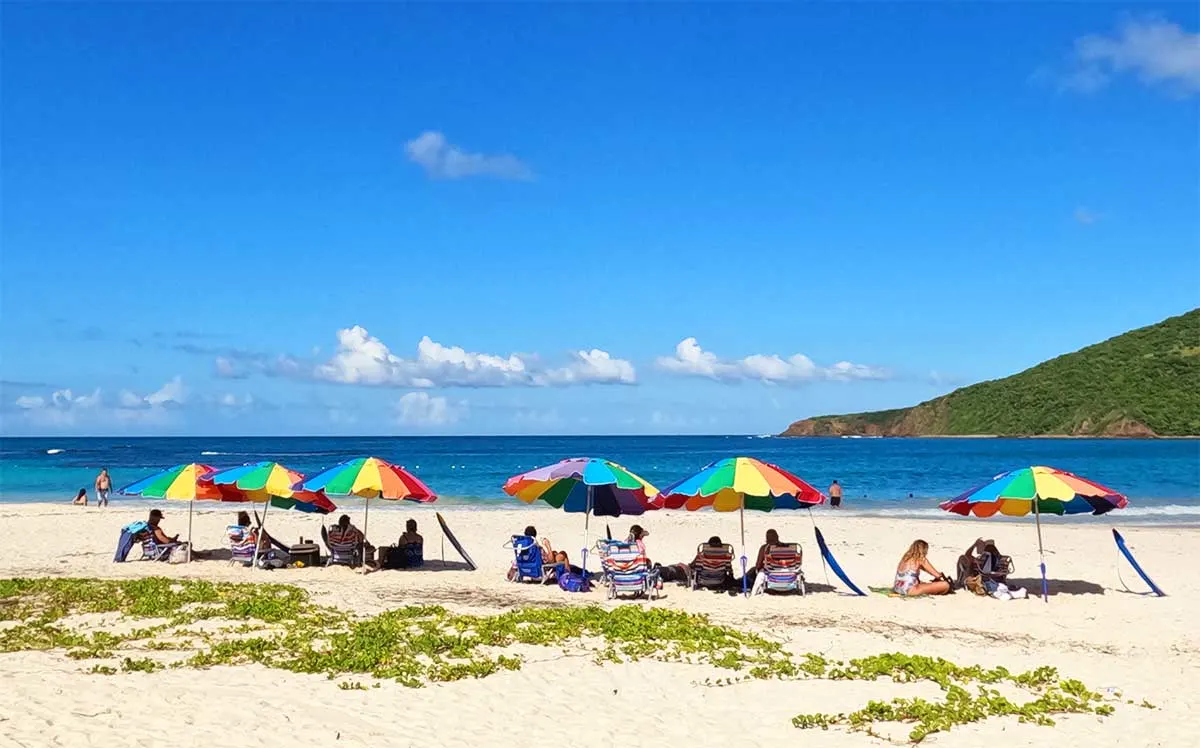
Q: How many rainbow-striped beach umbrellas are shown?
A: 6